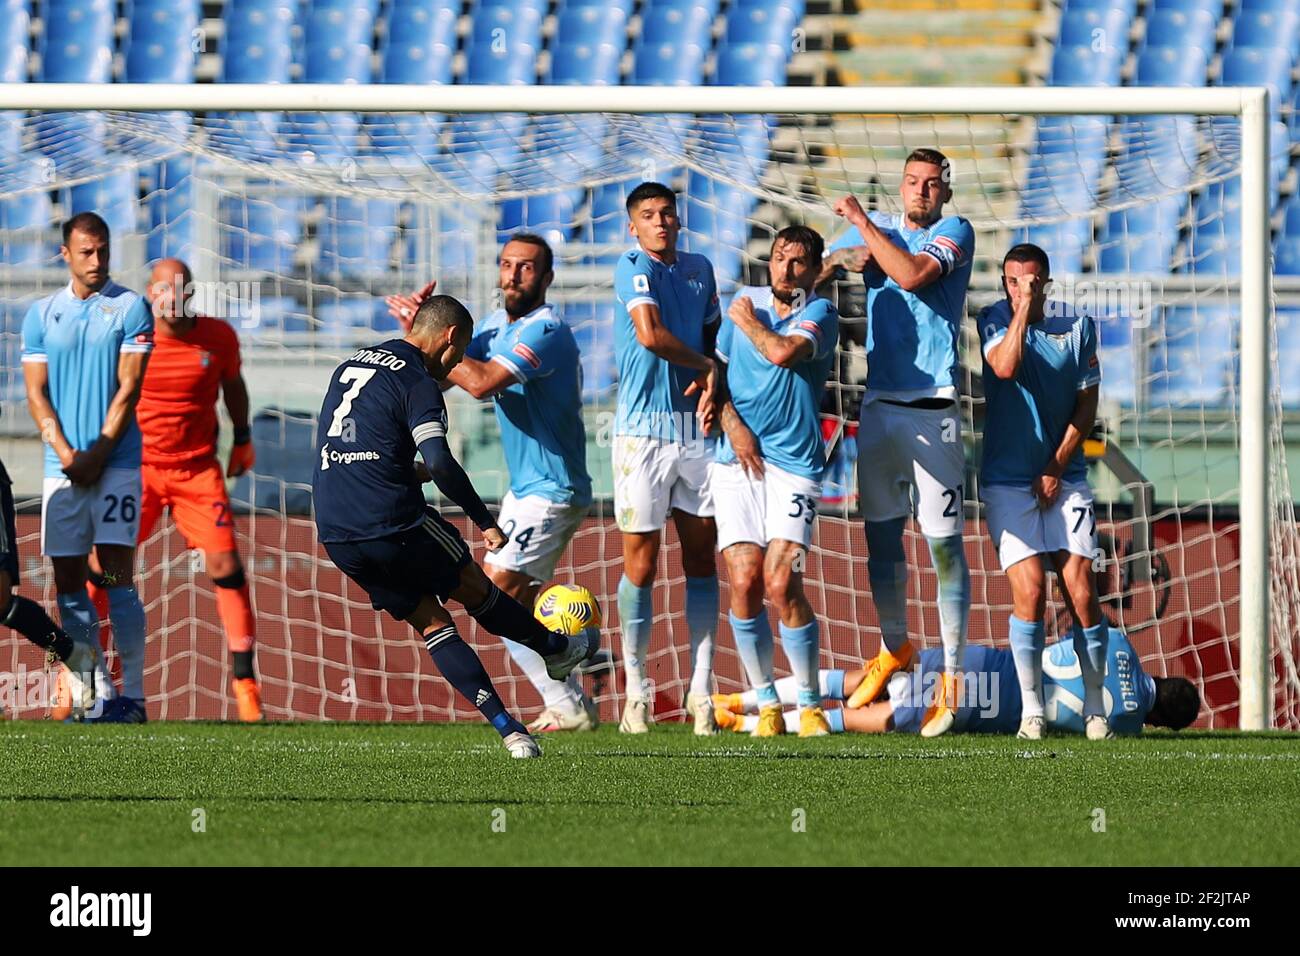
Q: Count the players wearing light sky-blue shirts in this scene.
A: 7